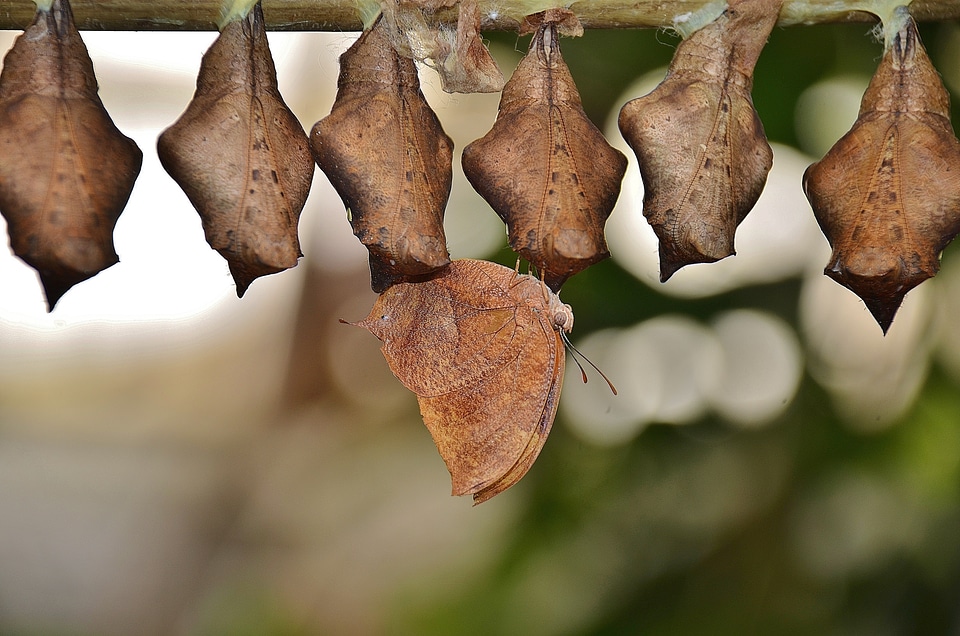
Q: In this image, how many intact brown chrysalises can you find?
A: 6